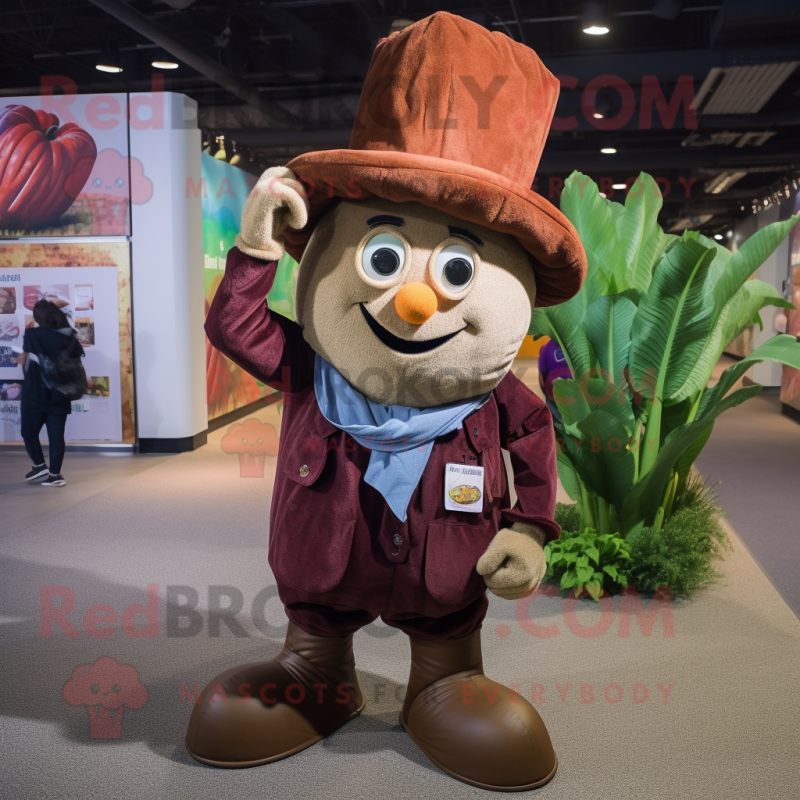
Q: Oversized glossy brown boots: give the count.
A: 2